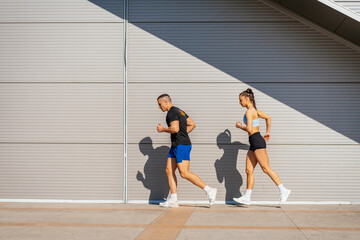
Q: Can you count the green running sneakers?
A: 0